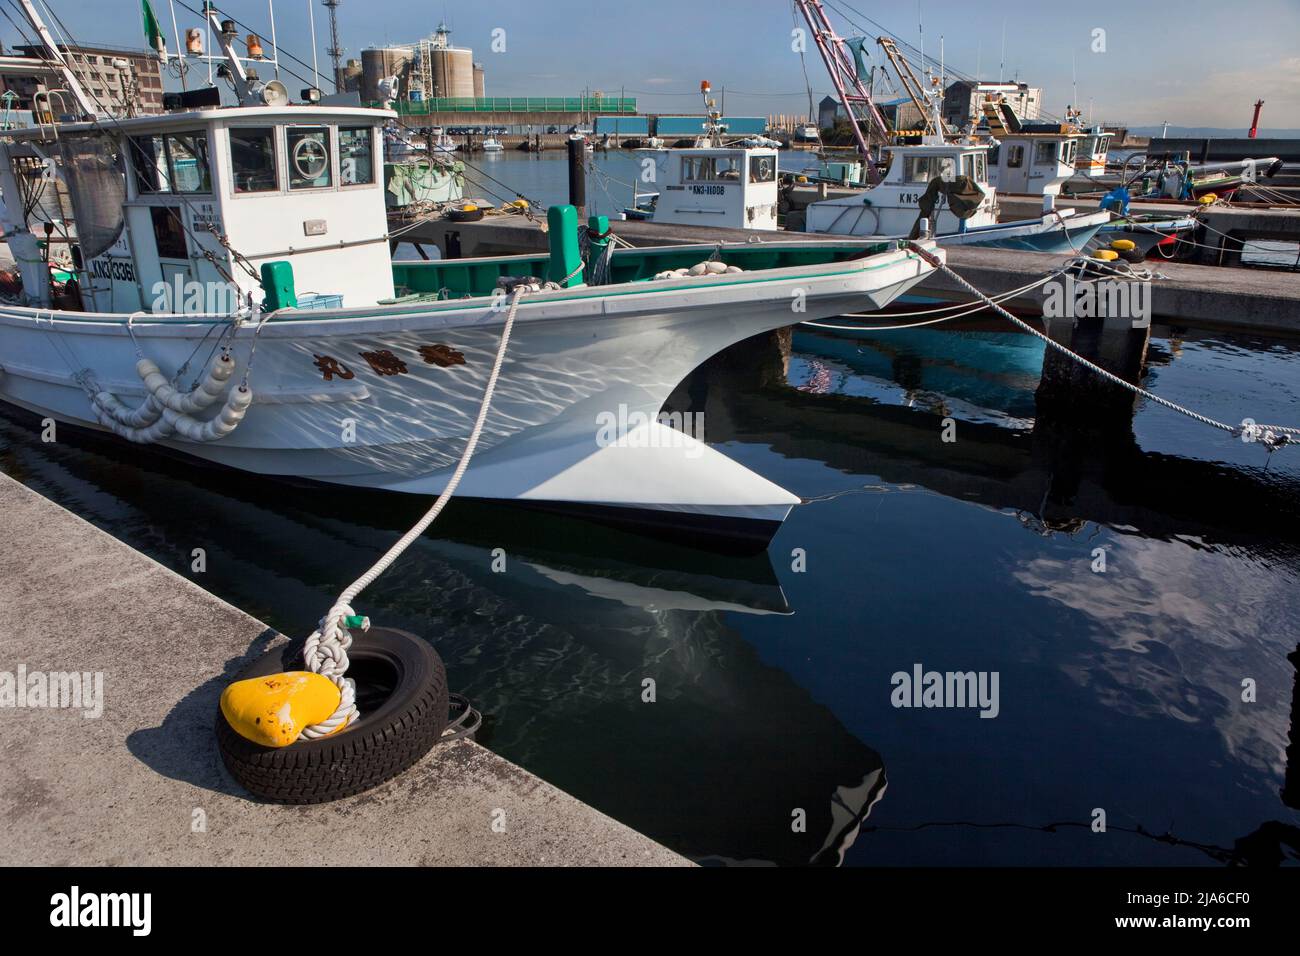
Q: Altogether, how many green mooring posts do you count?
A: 3